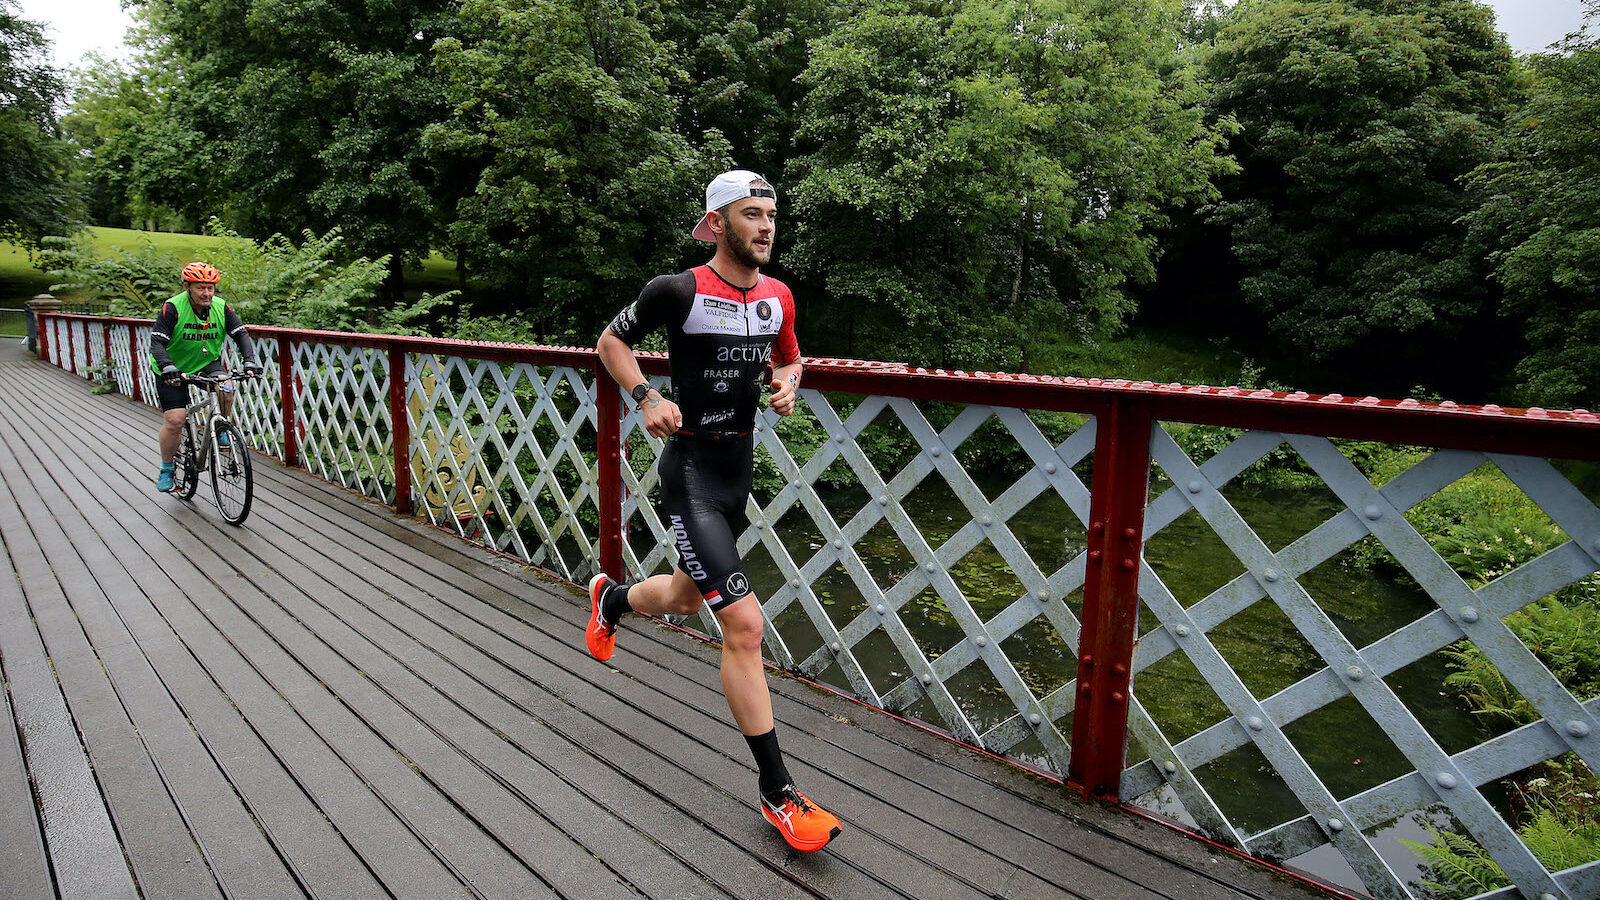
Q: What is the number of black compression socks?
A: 2